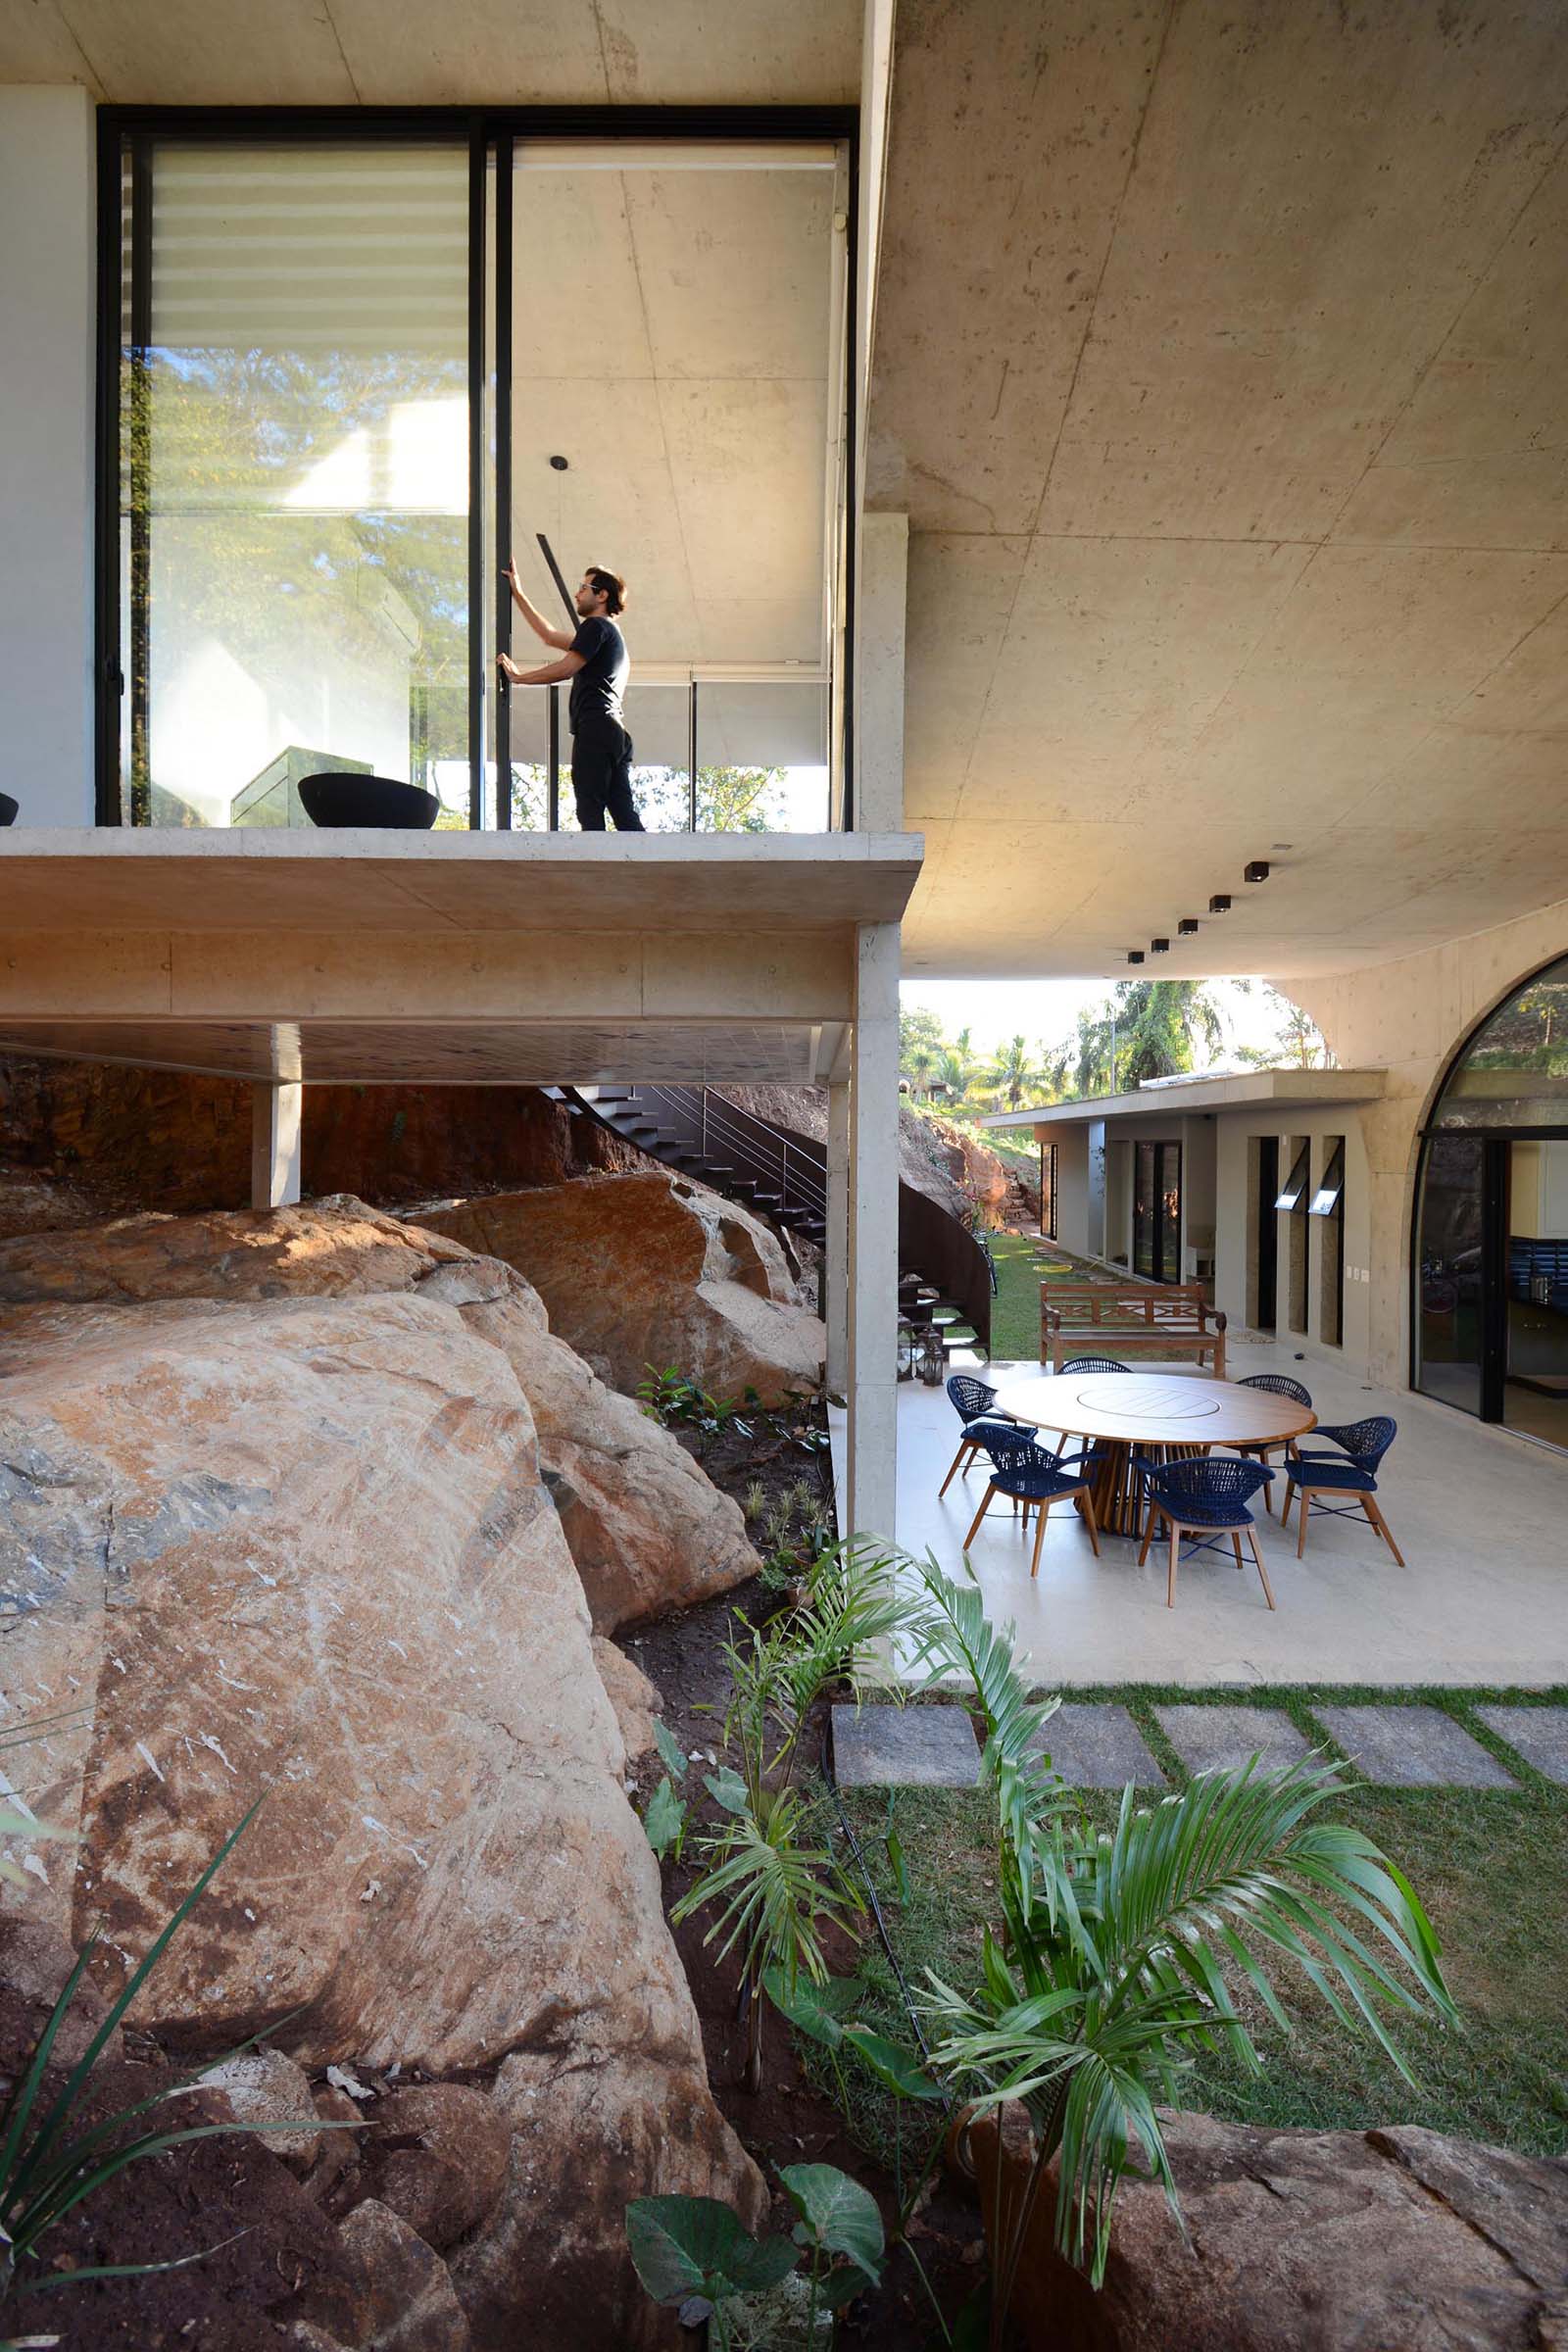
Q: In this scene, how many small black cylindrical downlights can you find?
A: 5